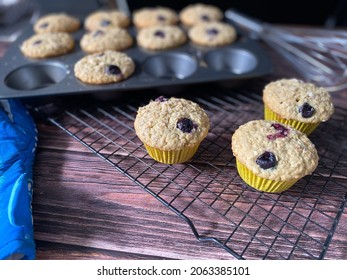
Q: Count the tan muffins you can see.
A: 12